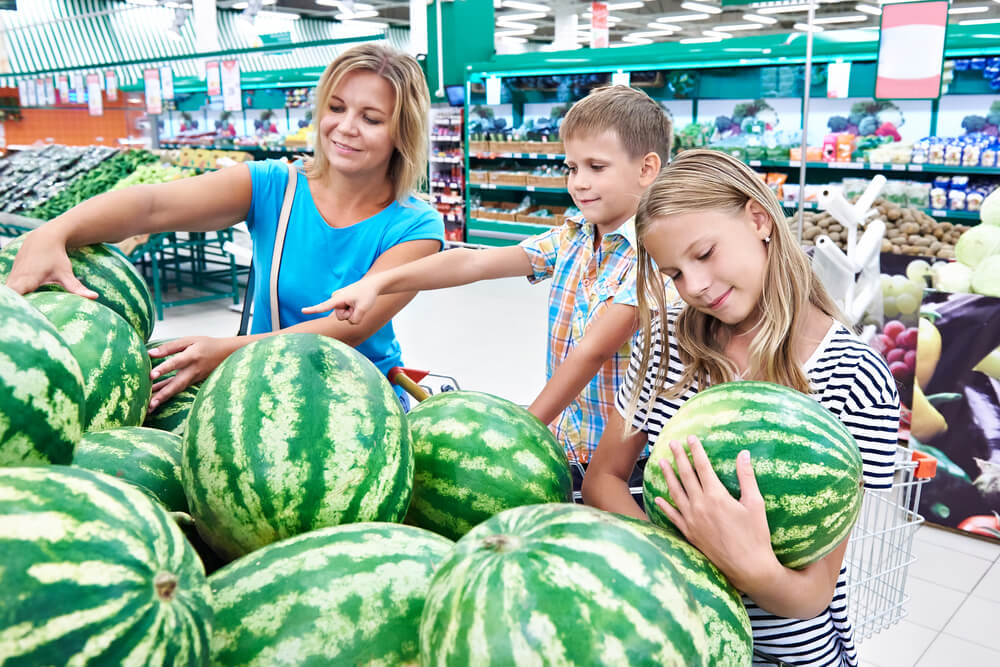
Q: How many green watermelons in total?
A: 12